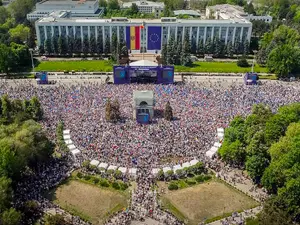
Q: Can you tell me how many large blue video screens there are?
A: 5